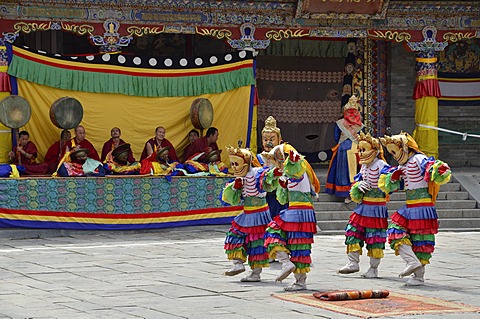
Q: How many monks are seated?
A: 7